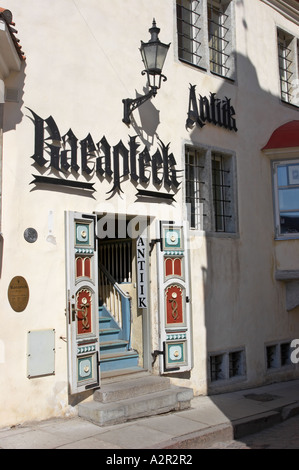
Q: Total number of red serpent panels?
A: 2